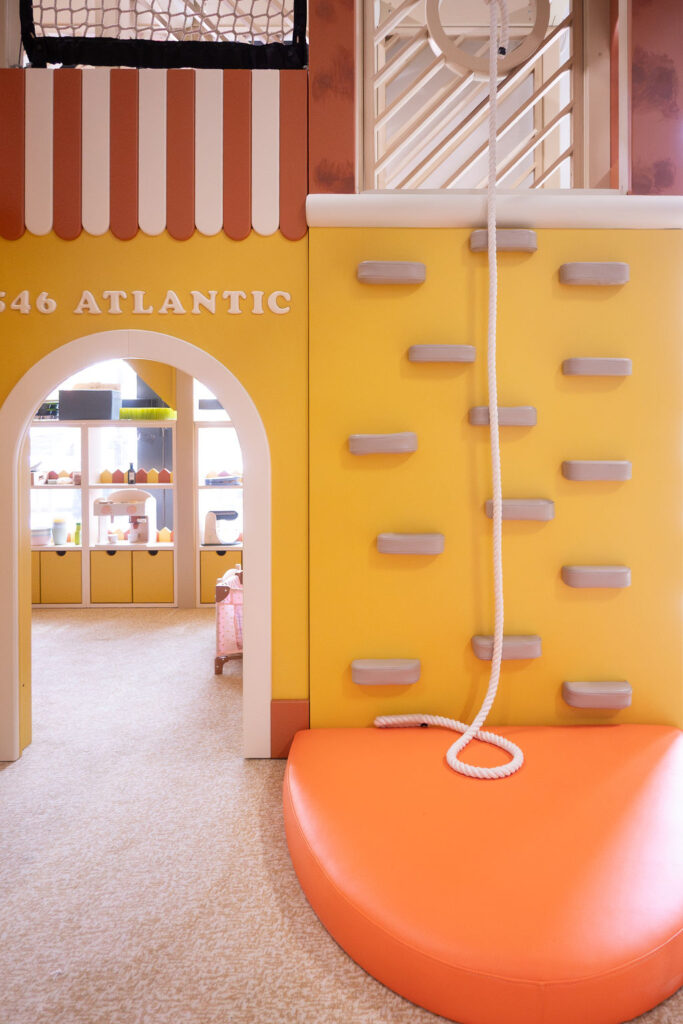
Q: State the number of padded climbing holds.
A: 14